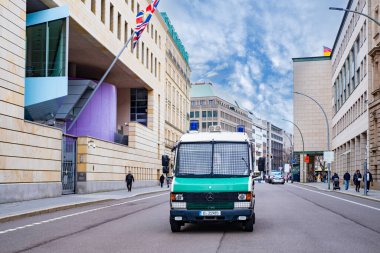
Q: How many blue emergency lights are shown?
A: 2